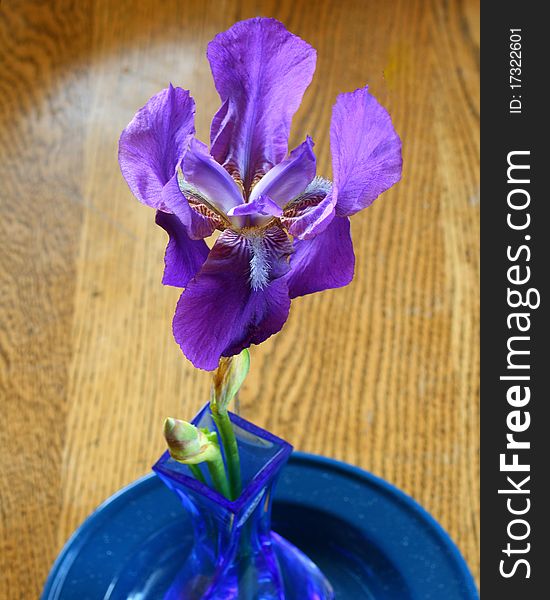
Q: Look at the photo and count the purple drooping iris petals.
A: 3